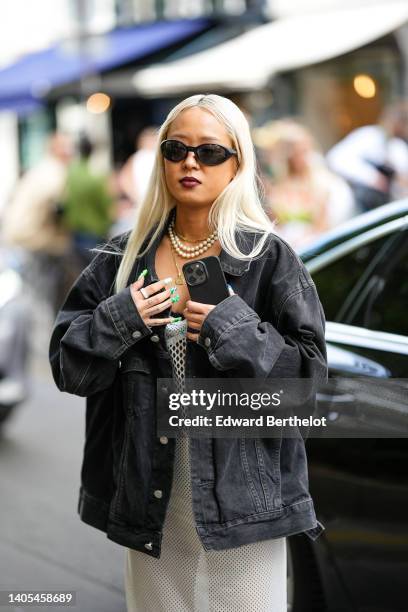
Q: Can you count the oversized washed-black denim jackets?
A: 1